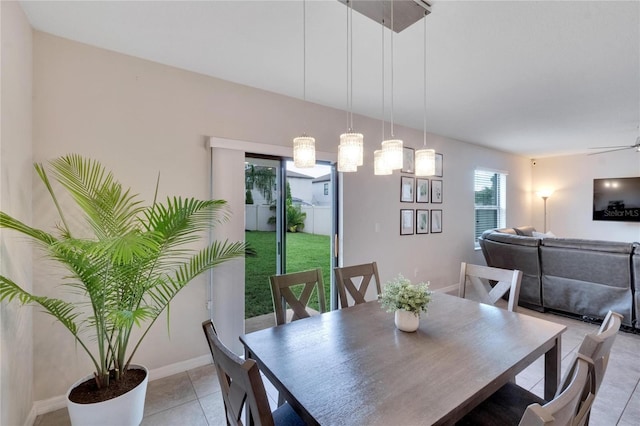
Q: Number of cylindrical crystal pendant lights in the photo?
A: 6